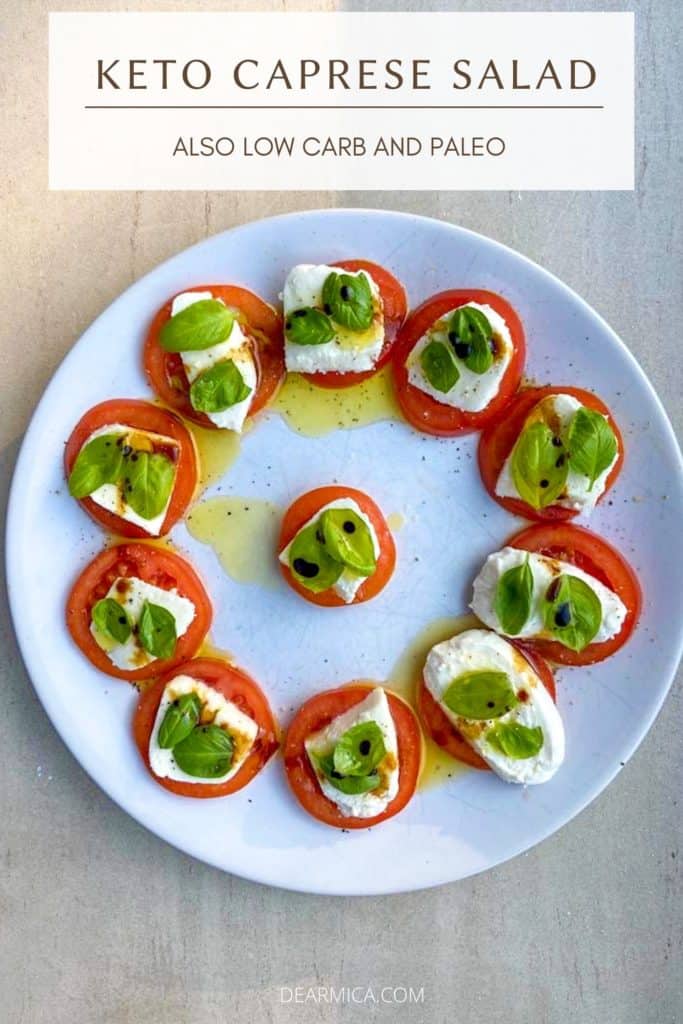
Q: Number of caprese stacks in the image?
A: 11